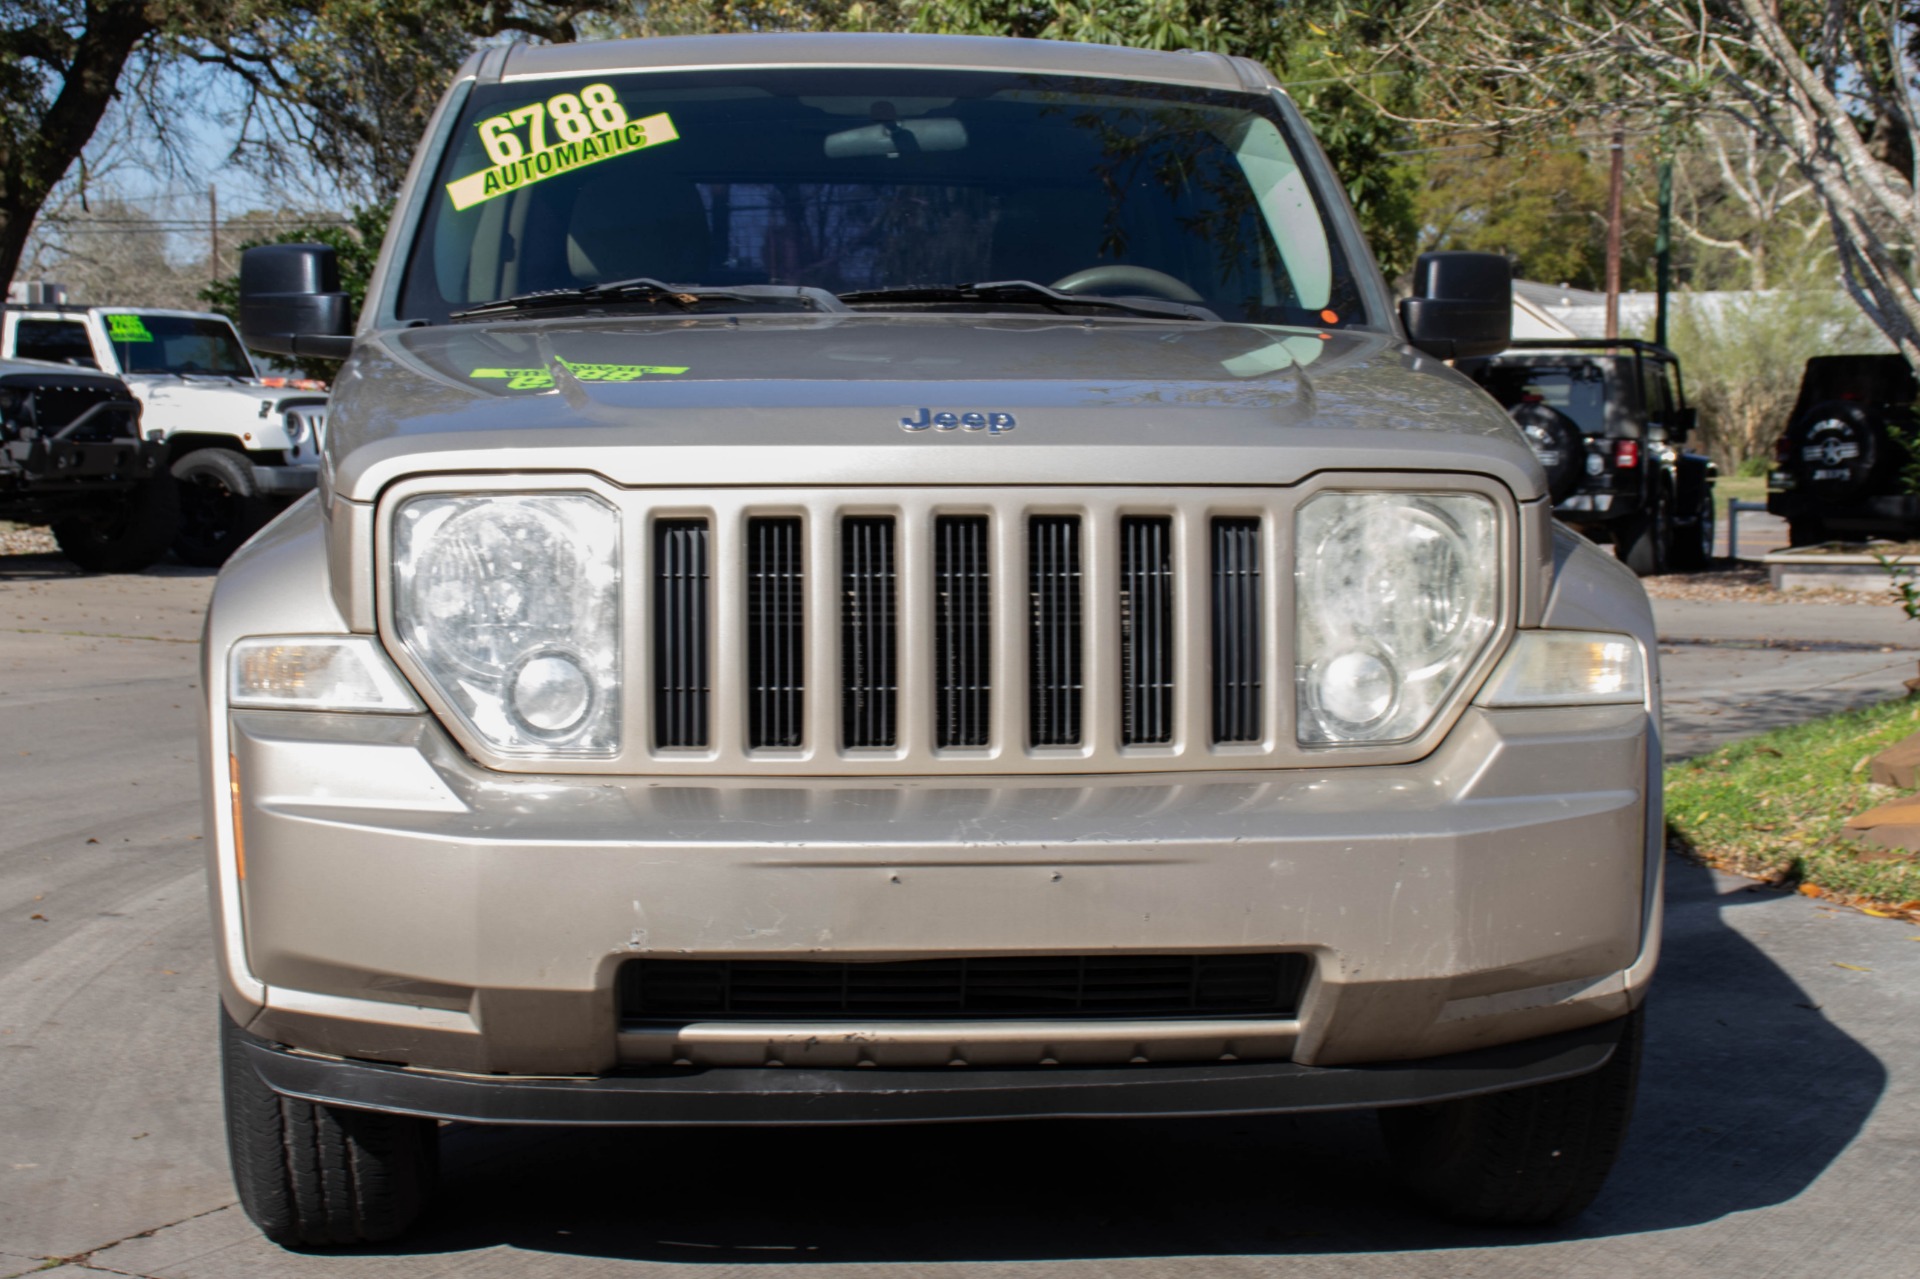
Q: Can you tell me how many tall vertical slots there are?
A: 7